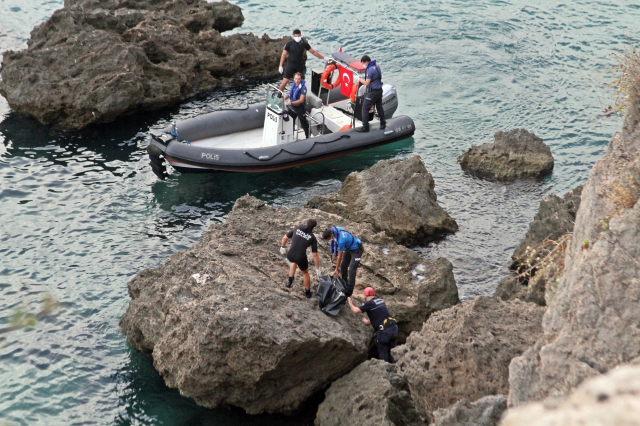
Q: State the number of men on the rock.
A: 3